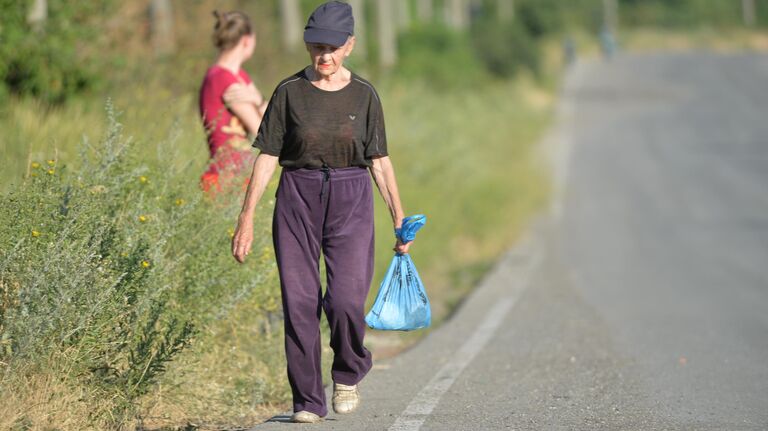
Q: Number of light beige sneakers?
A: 2